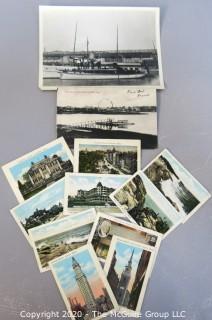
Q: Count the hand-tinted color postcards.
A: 10